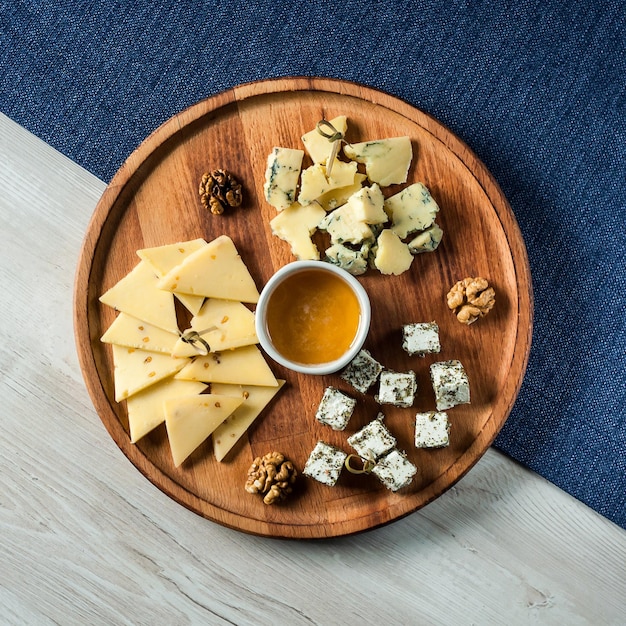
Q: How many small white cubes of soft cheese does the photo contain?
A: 9